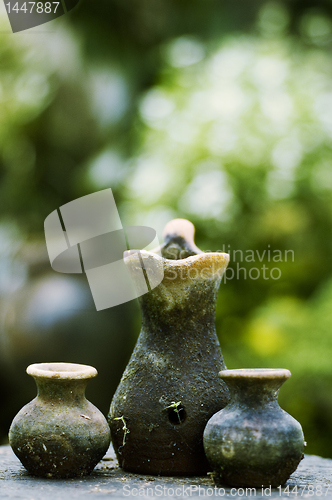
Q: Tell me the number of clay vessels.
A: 3